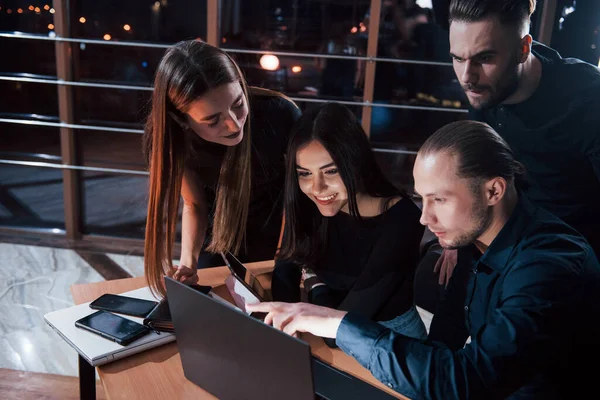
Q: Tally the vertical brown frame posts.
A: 4